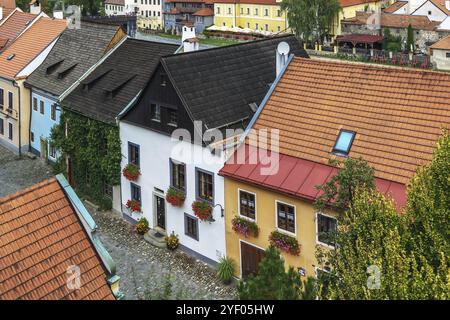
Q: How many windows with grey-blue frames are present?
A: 5